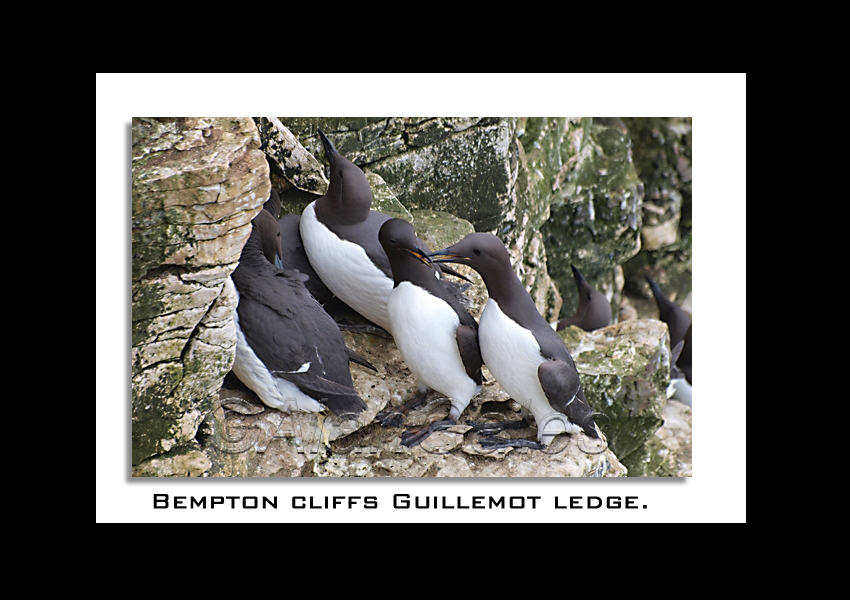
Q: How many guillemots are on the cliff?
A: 7